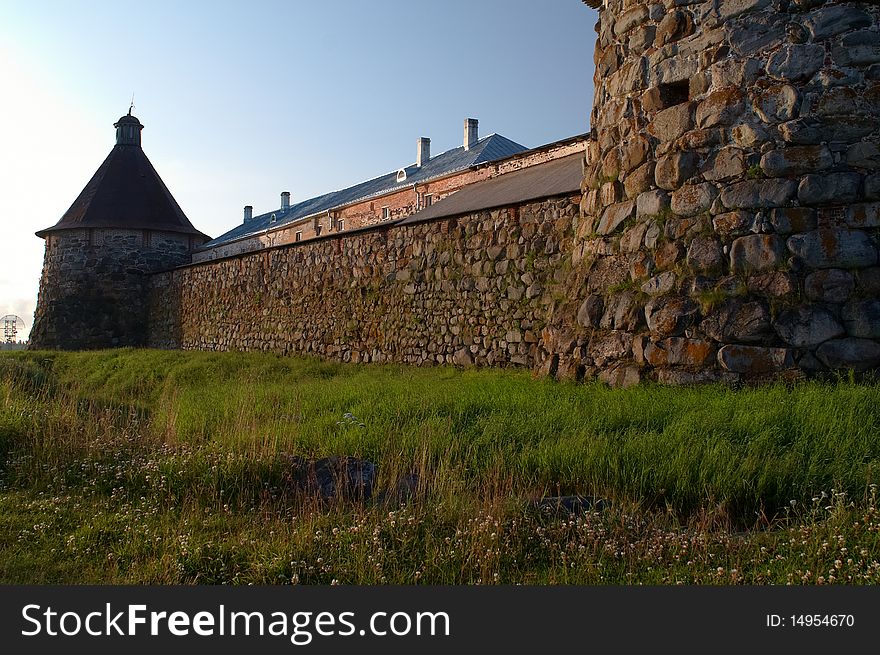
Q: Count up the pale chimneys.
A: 4